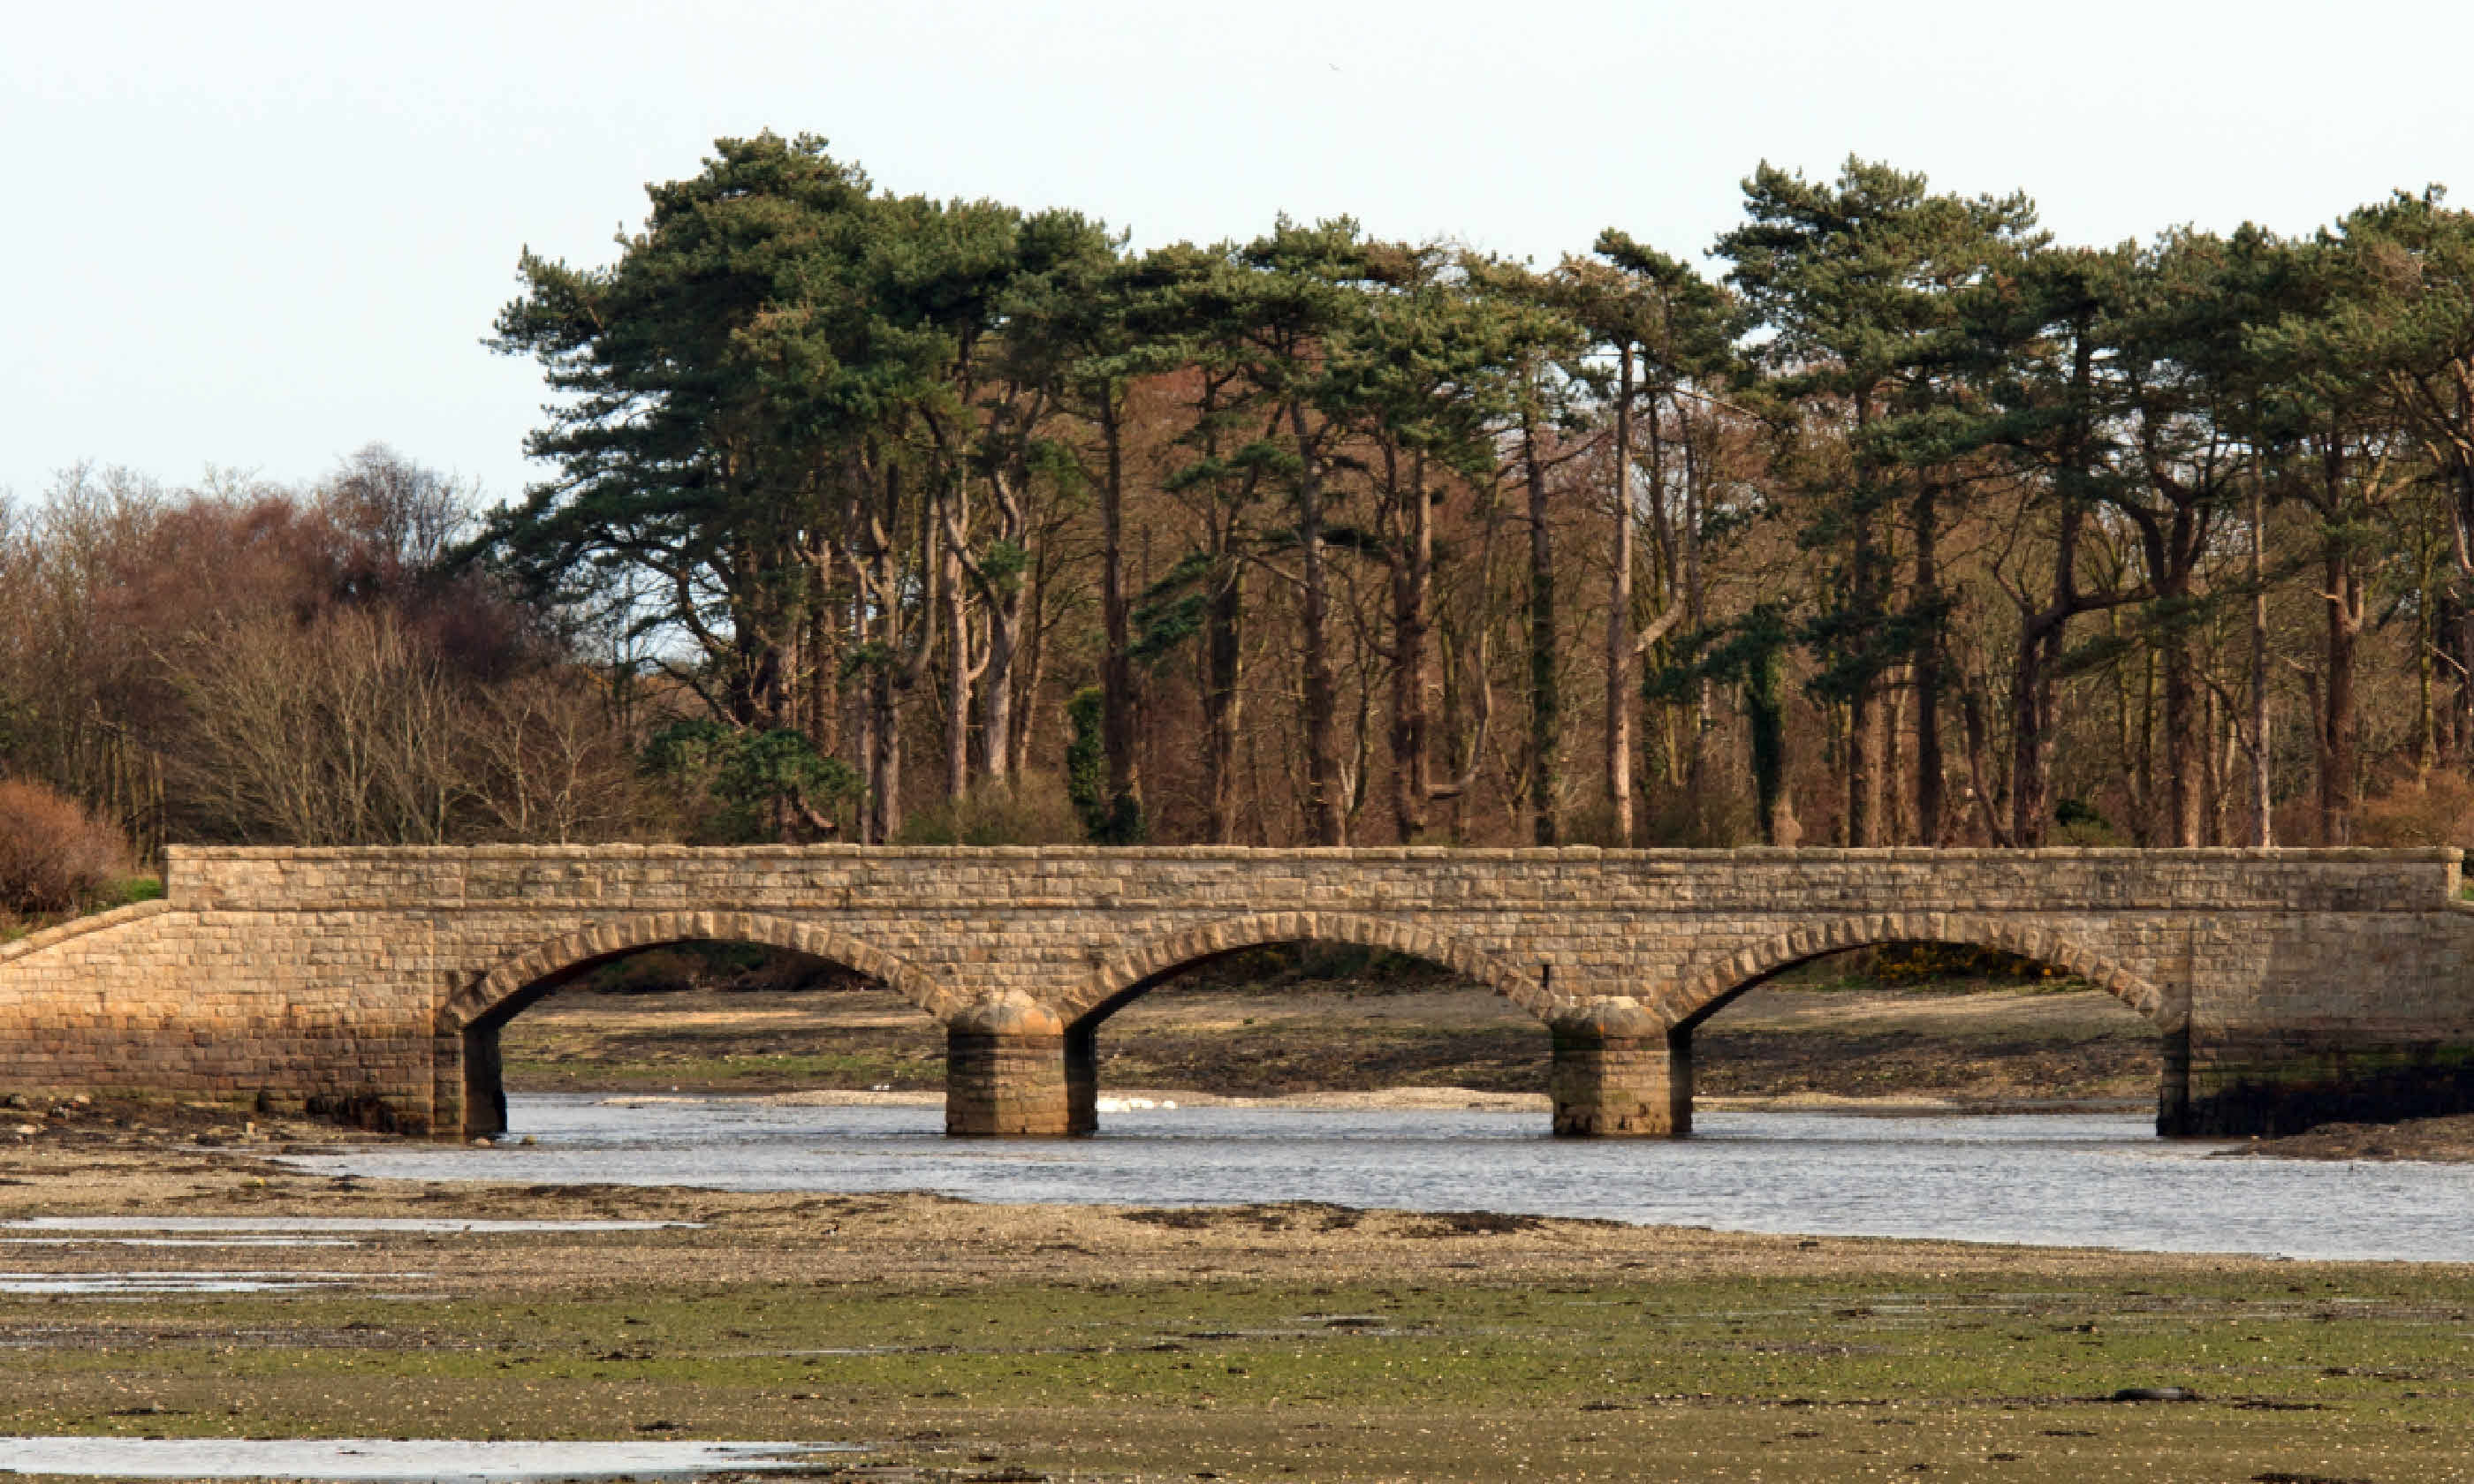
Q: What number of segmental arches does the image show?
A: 3